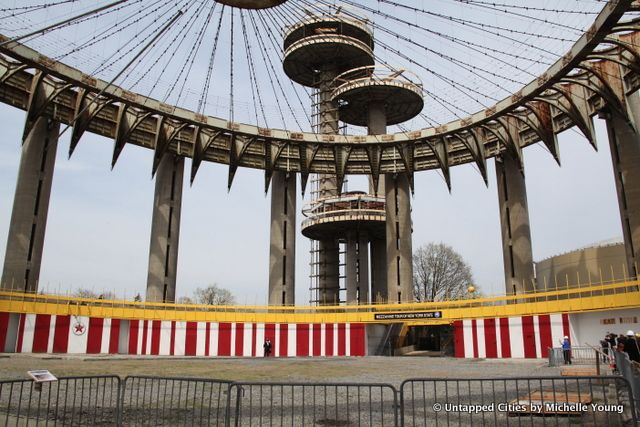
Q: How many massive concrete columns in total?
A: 6